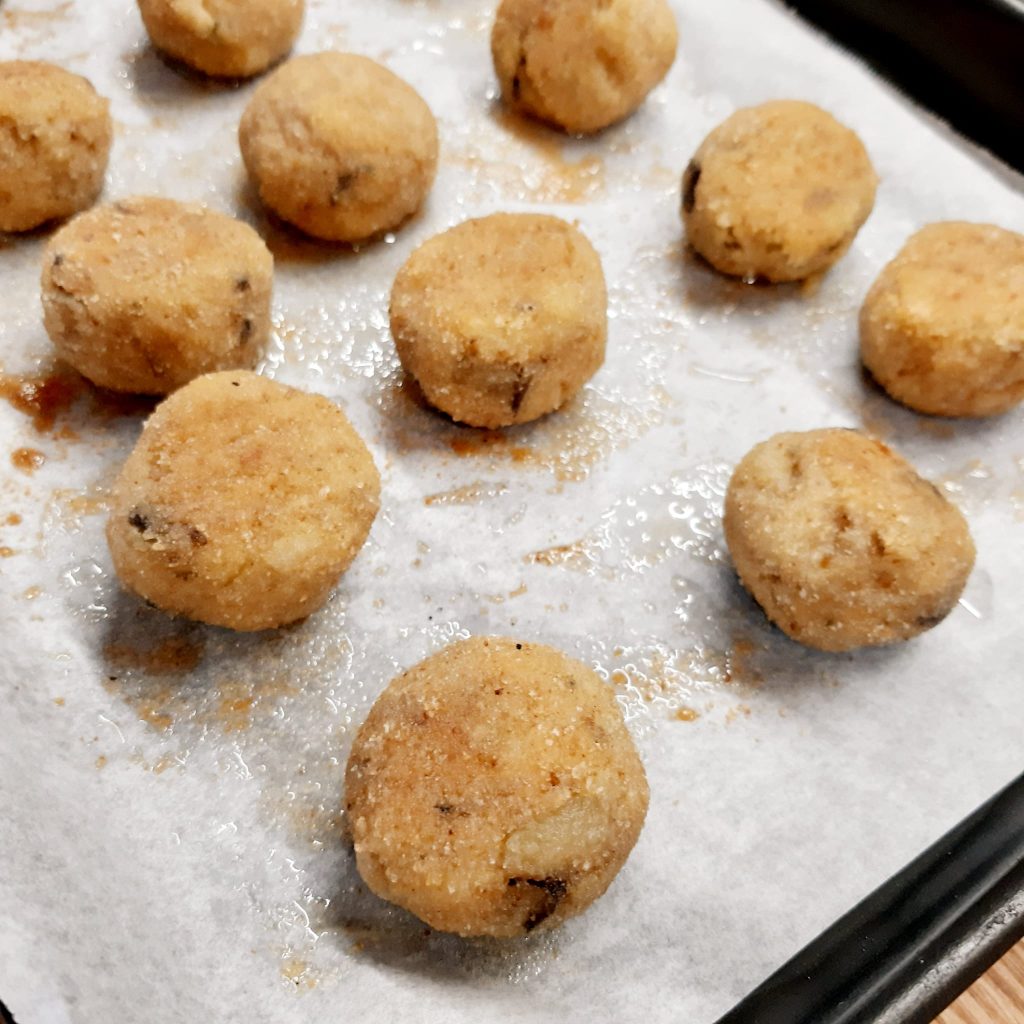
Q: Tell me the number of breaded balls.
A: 11